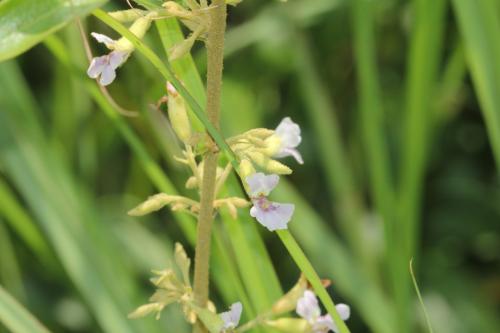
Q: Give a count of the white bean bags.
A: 0